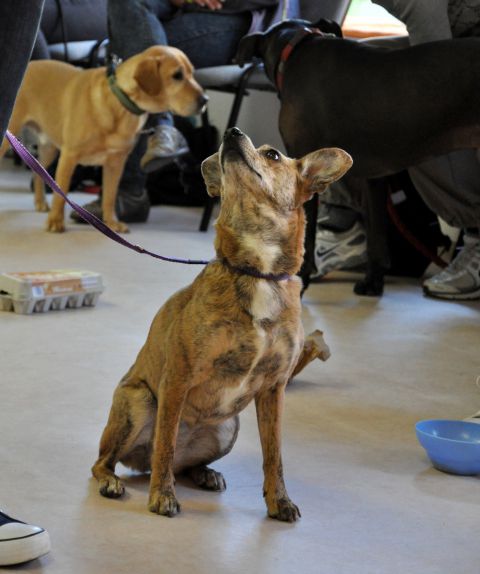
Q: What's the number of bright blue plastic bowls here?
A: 1